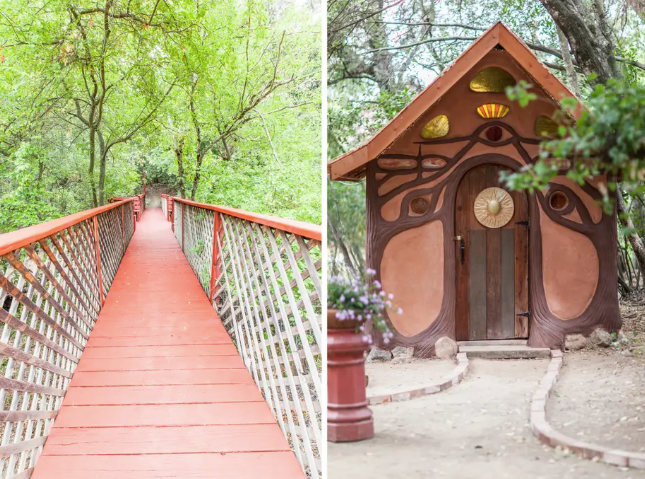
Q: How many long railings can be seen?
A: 2